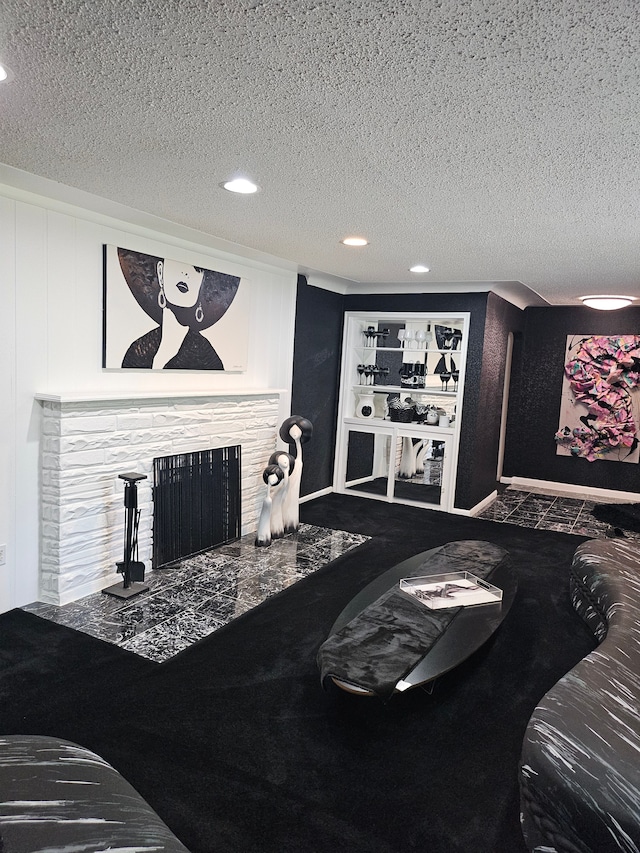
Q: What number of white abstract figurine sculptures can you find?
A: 3